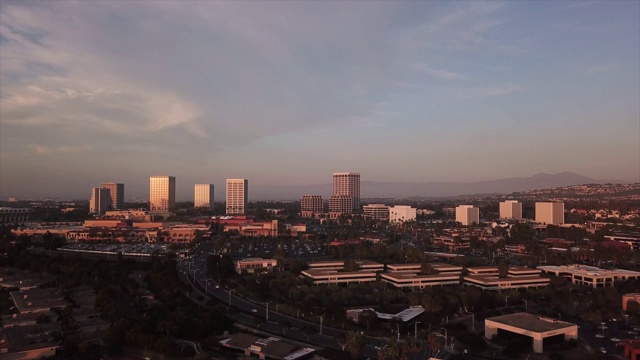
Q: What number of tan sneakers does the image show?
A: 0